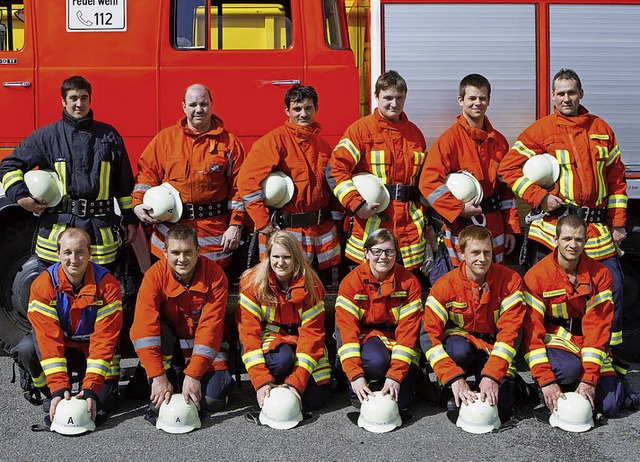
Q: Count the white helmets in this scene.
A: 12